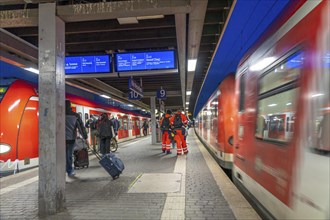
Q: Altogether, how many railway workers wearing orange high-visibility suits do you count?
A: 2